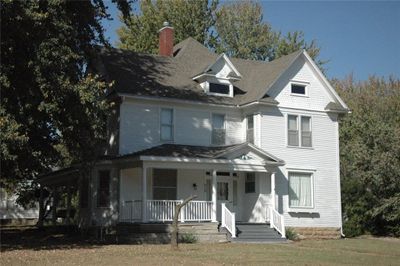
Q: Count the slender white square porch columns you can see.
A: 3